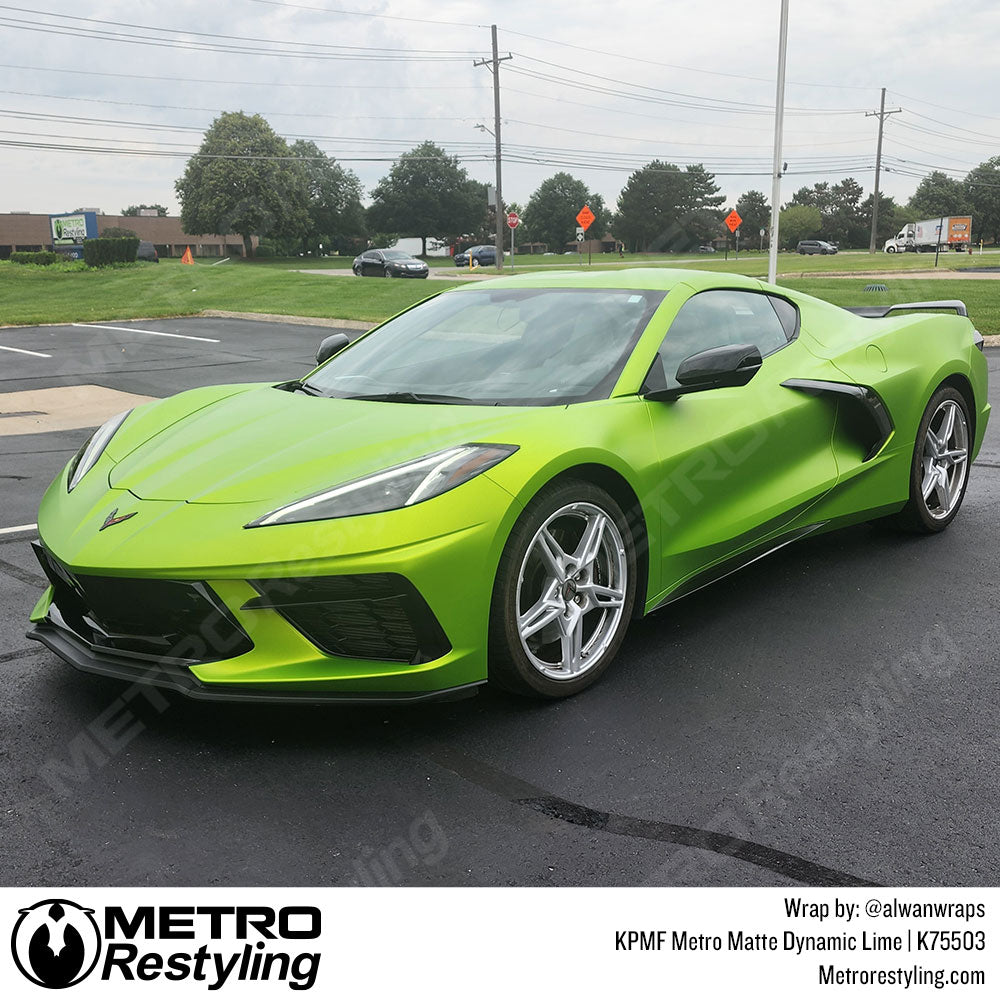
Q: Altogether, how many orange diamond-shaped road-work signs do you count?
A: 2